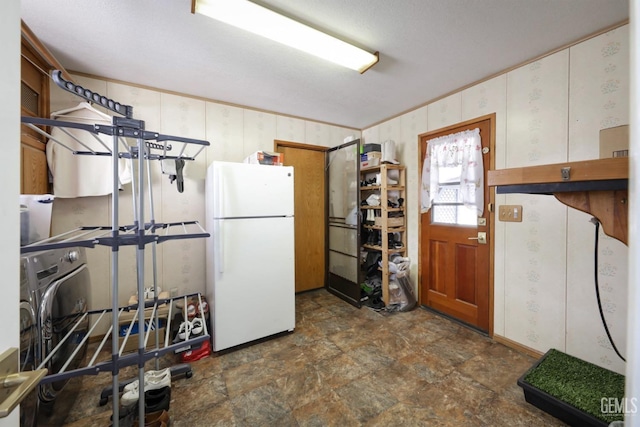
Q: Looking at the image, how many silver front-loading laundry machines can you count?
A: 2